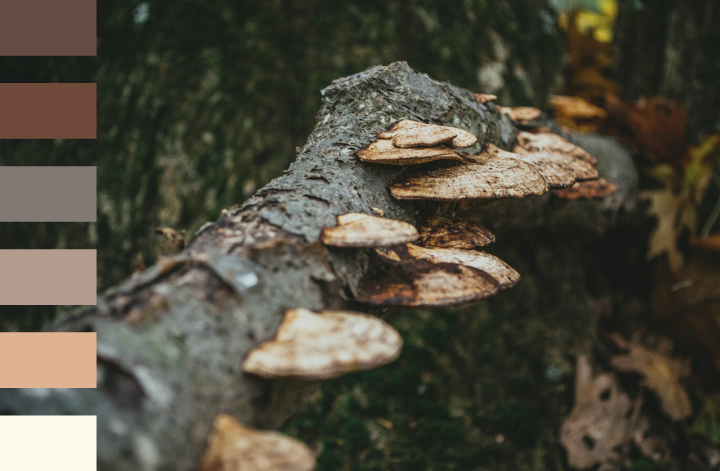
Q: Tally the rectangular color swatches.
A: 6